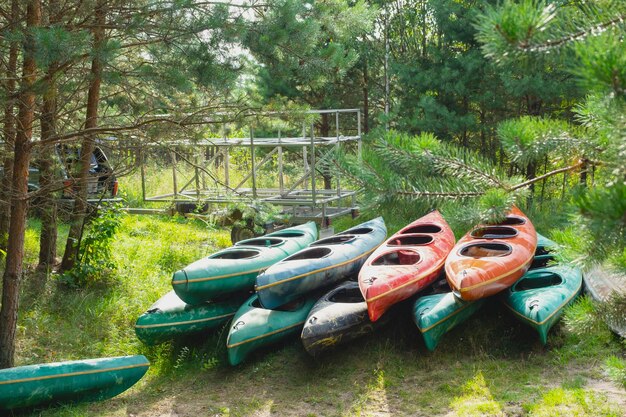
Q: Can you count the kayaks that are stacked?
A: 9